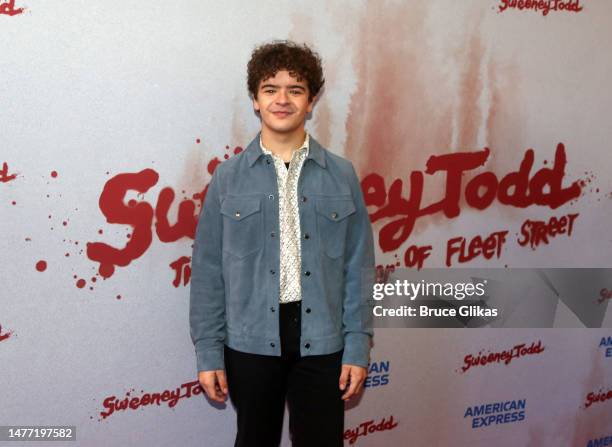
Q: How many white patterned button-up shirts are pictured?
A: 1